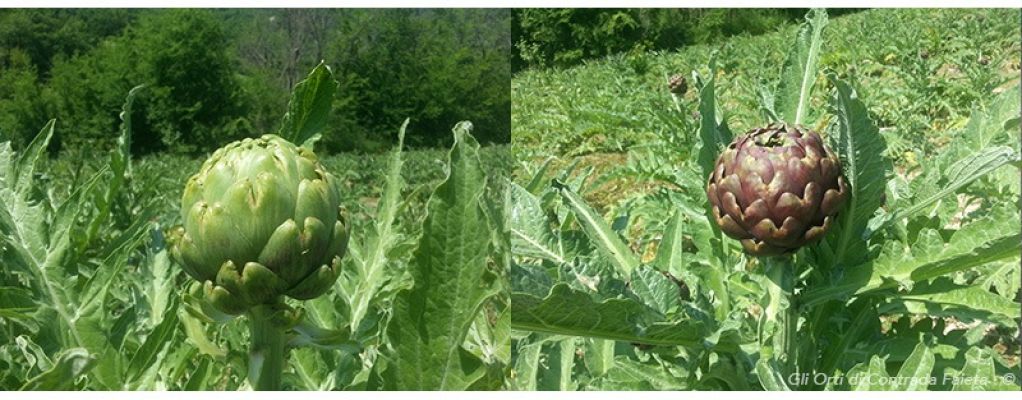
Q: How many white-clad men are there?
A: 0